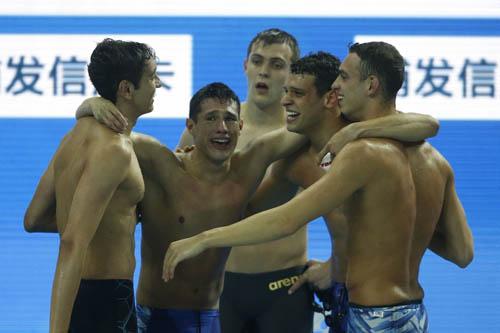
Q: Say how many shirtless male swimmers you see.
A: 5